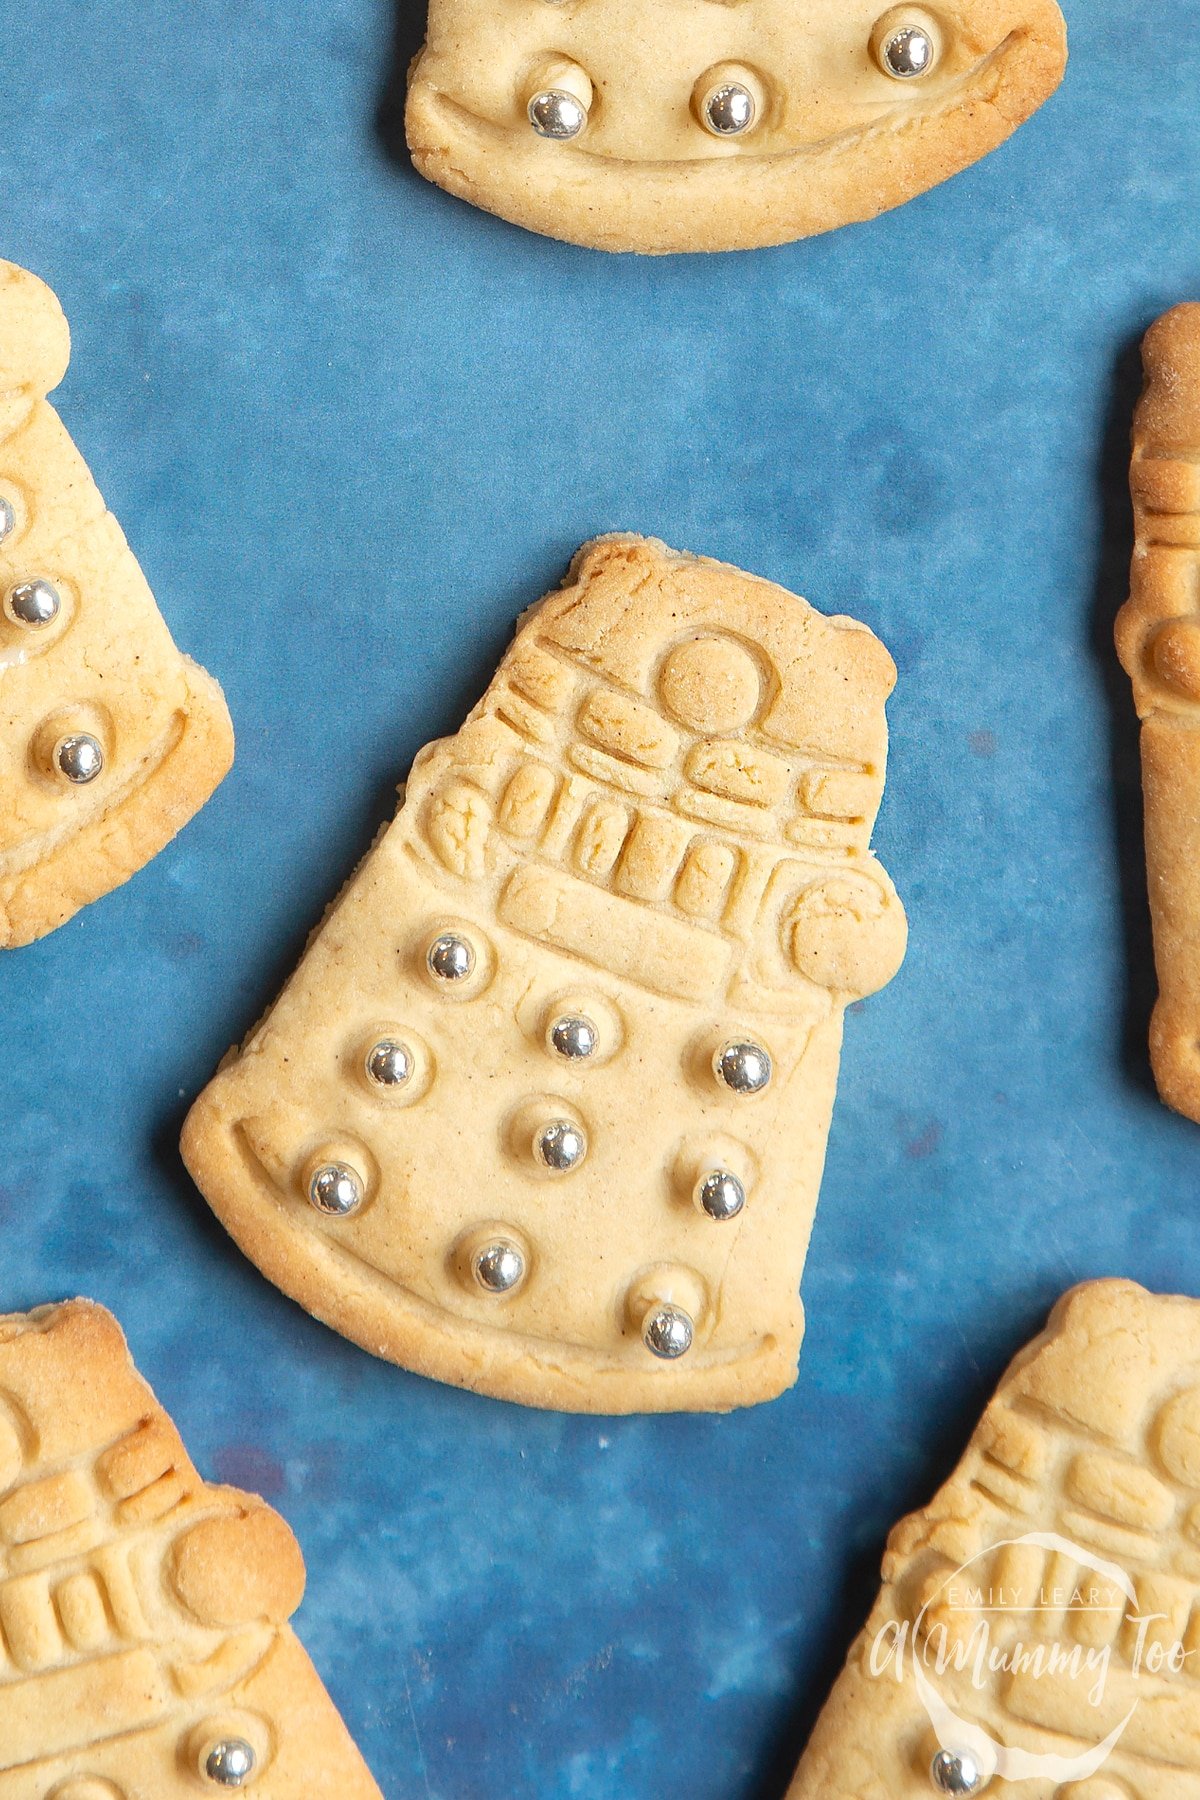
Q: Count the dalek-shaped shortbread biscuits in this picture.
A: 6